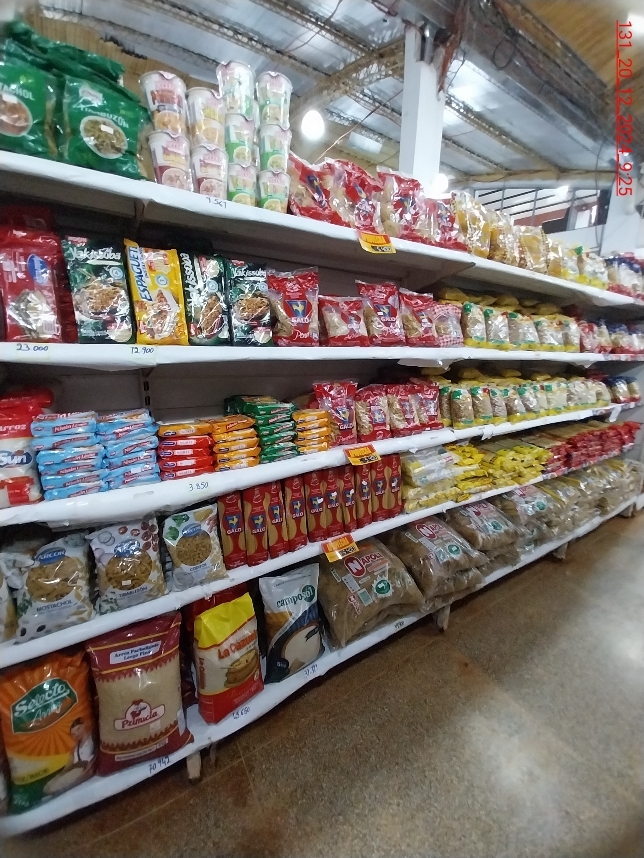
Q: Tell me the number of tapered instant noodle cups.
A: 10